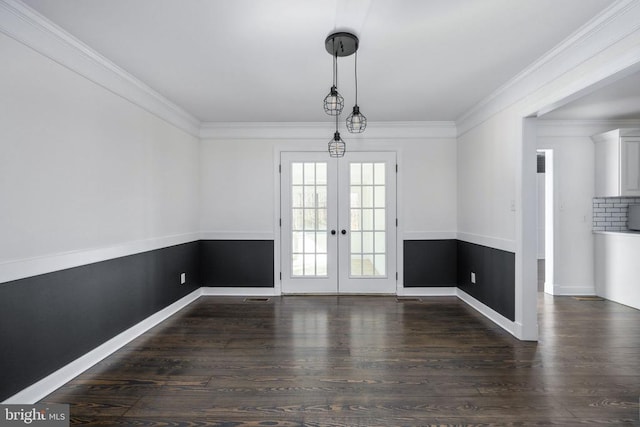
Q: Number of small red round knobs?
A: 0